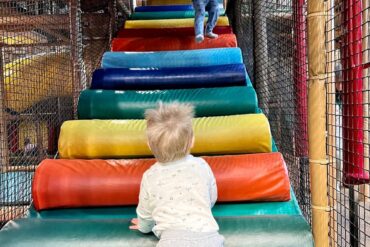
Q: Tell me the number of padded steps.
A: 11